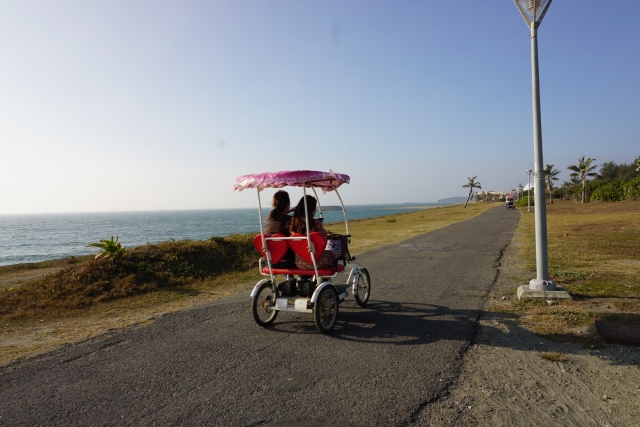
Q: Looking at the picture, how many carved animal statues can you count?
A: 0